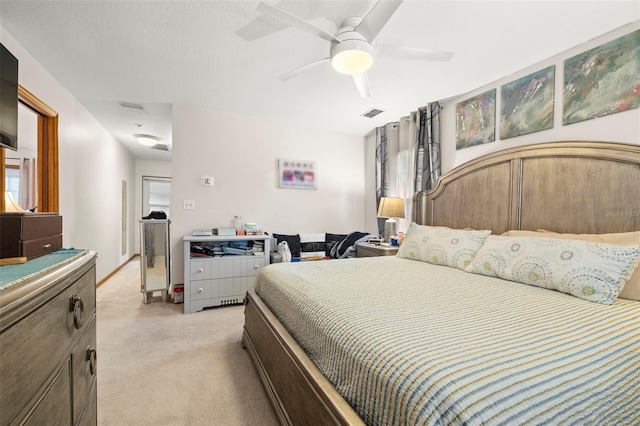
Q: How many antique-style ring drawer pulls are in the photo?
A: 2